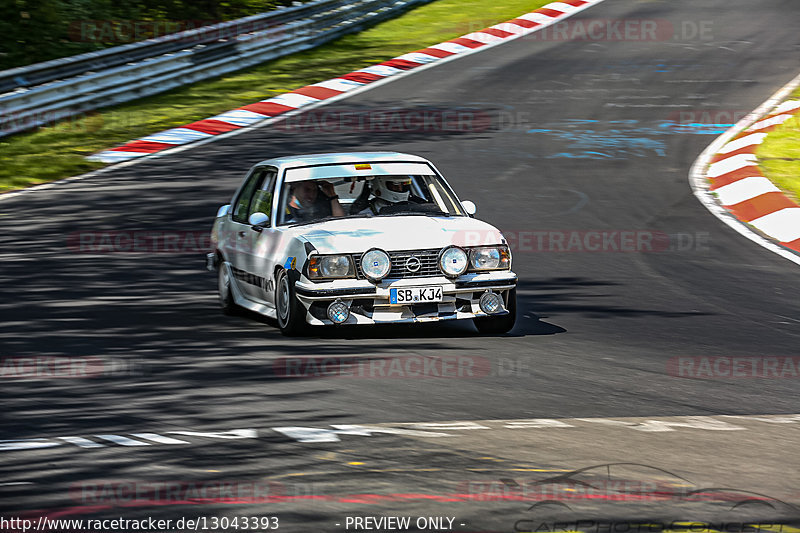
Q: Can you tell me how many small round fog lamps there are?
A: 2